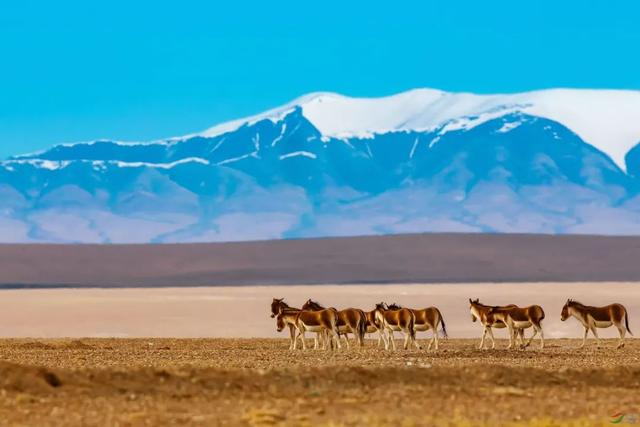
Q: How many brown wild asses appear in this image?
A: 9